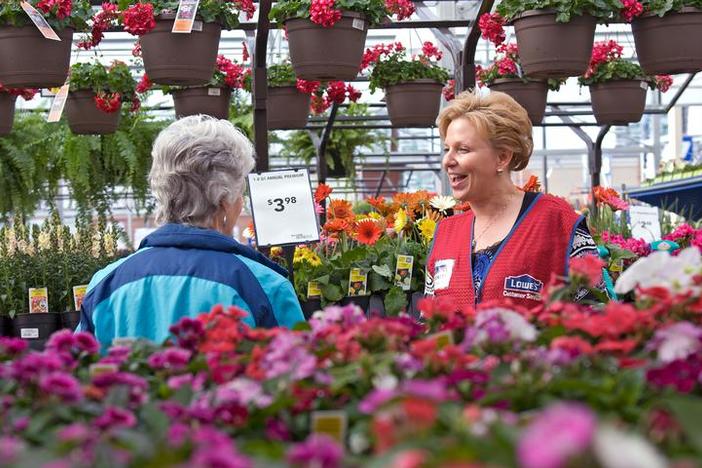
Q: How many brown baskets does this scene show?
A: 12